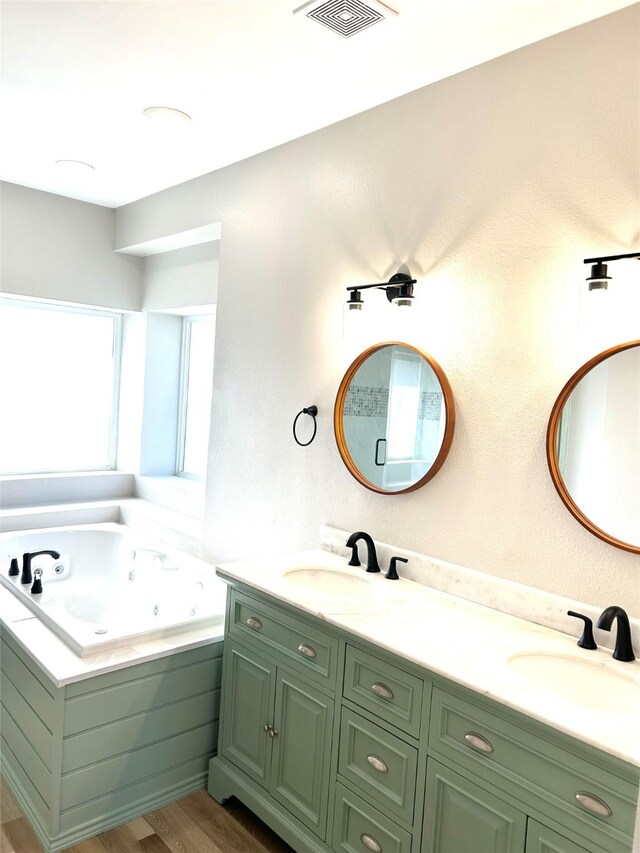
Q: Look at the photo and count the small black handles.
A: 5